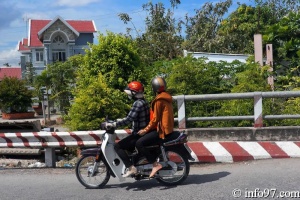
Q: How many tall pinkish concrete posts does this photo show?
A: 2